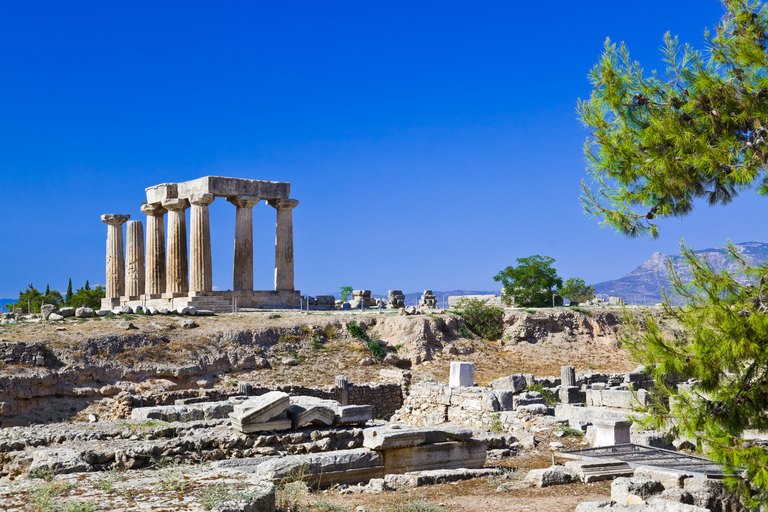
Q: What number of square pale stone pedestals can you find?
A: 2